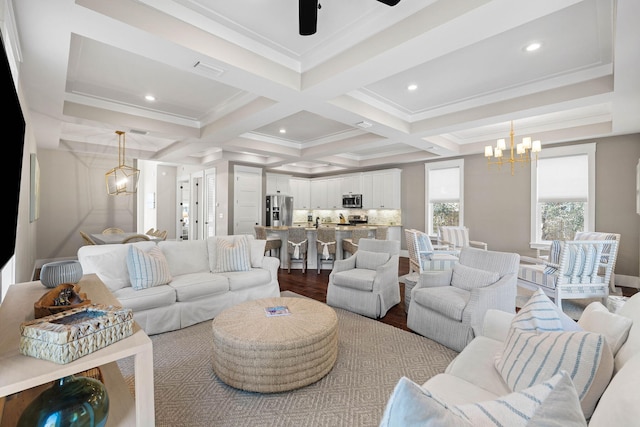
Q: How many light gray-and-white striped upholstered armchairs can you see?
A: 2